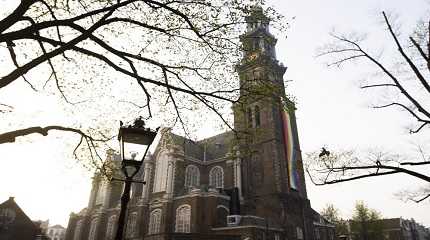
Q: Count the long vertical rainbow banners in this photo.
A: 1